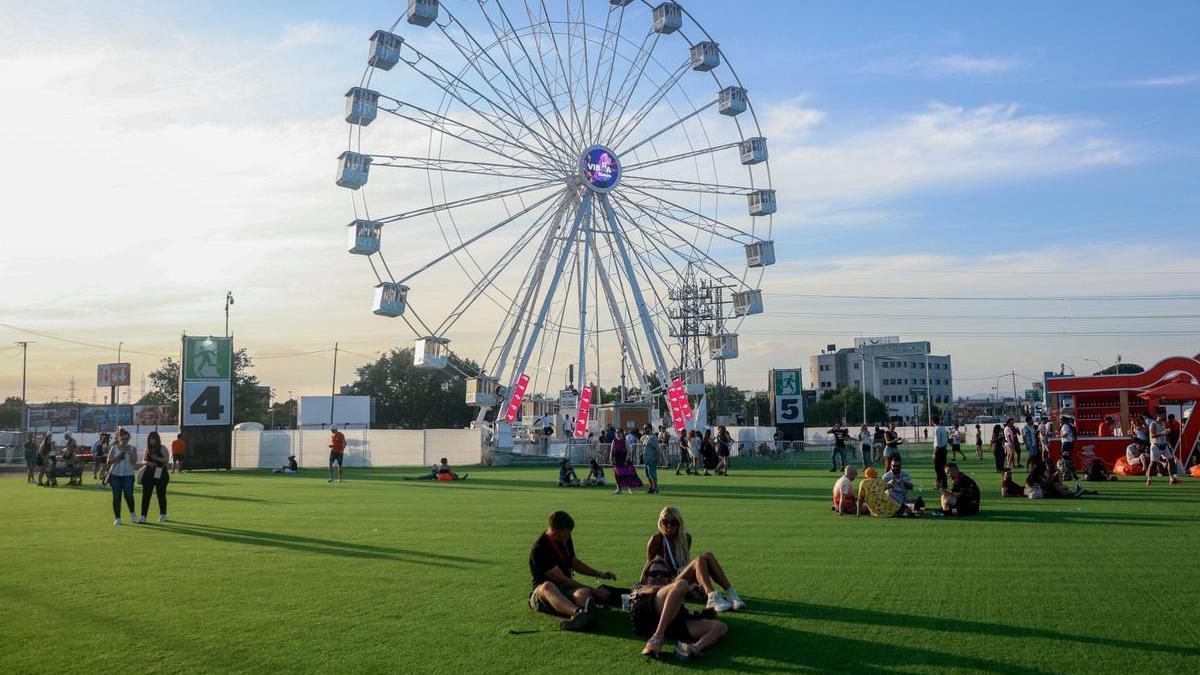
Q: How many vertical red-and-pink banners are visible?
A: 4